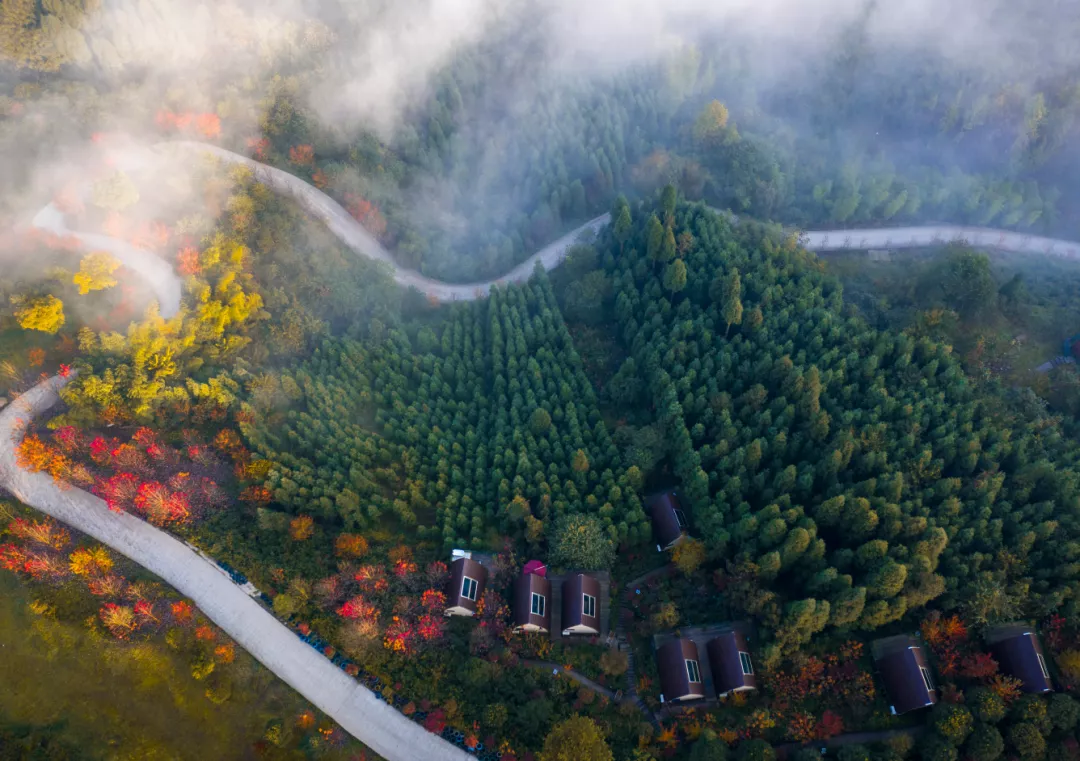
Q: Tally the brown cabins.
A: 8